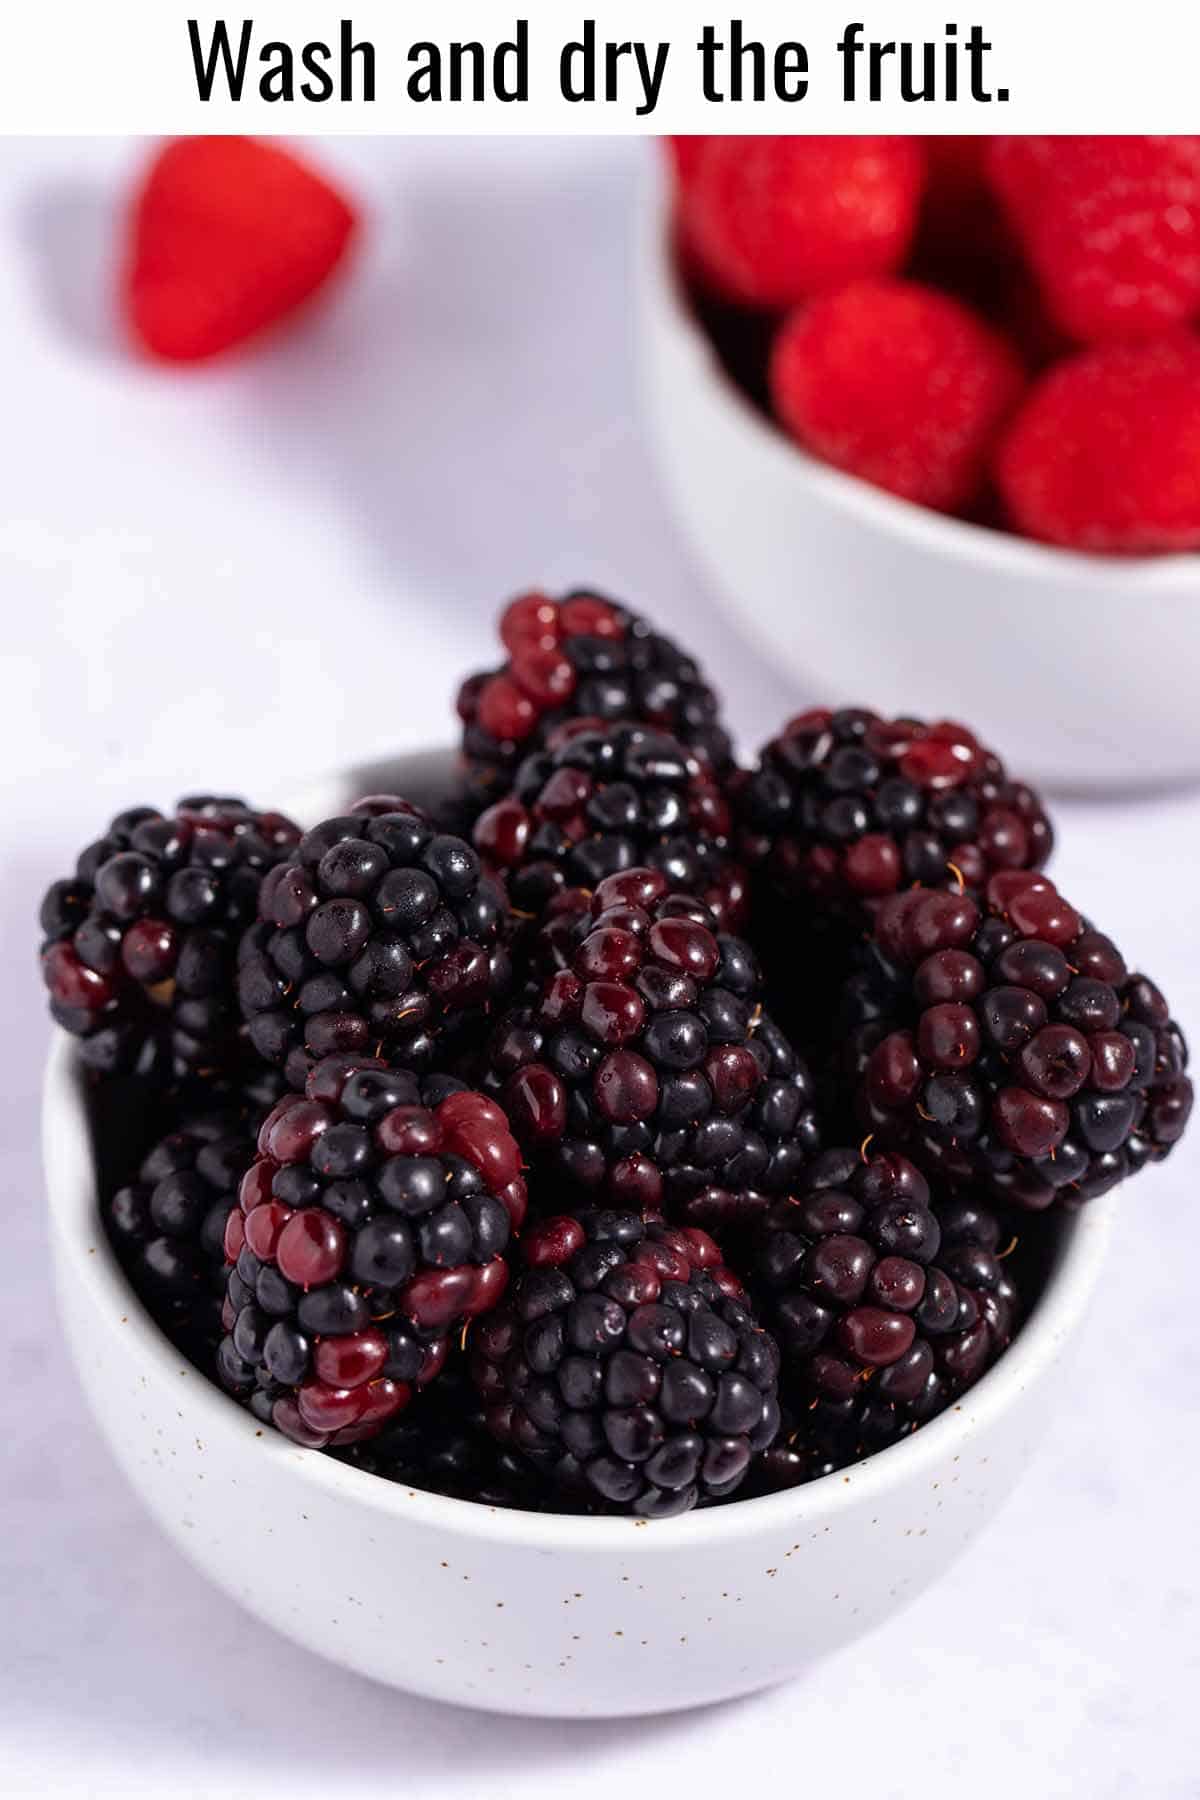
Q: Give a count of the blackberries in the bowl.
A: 11